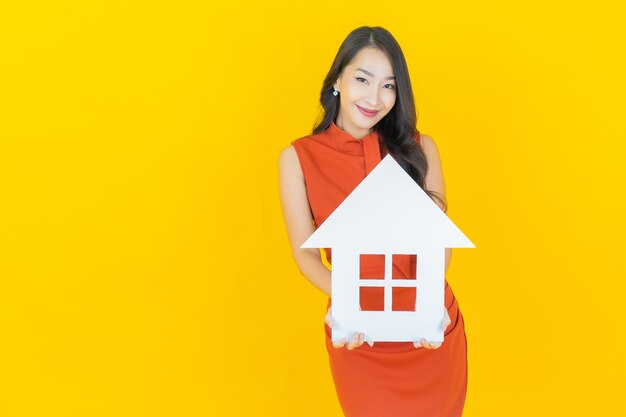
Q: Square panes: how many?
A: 4